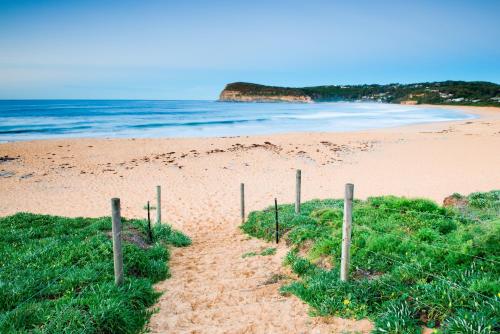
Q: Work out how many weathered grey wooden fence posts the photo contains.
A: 5